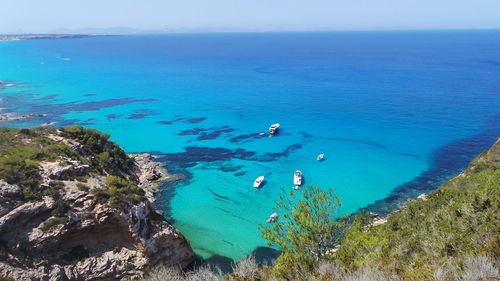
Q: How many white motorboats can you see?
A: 5